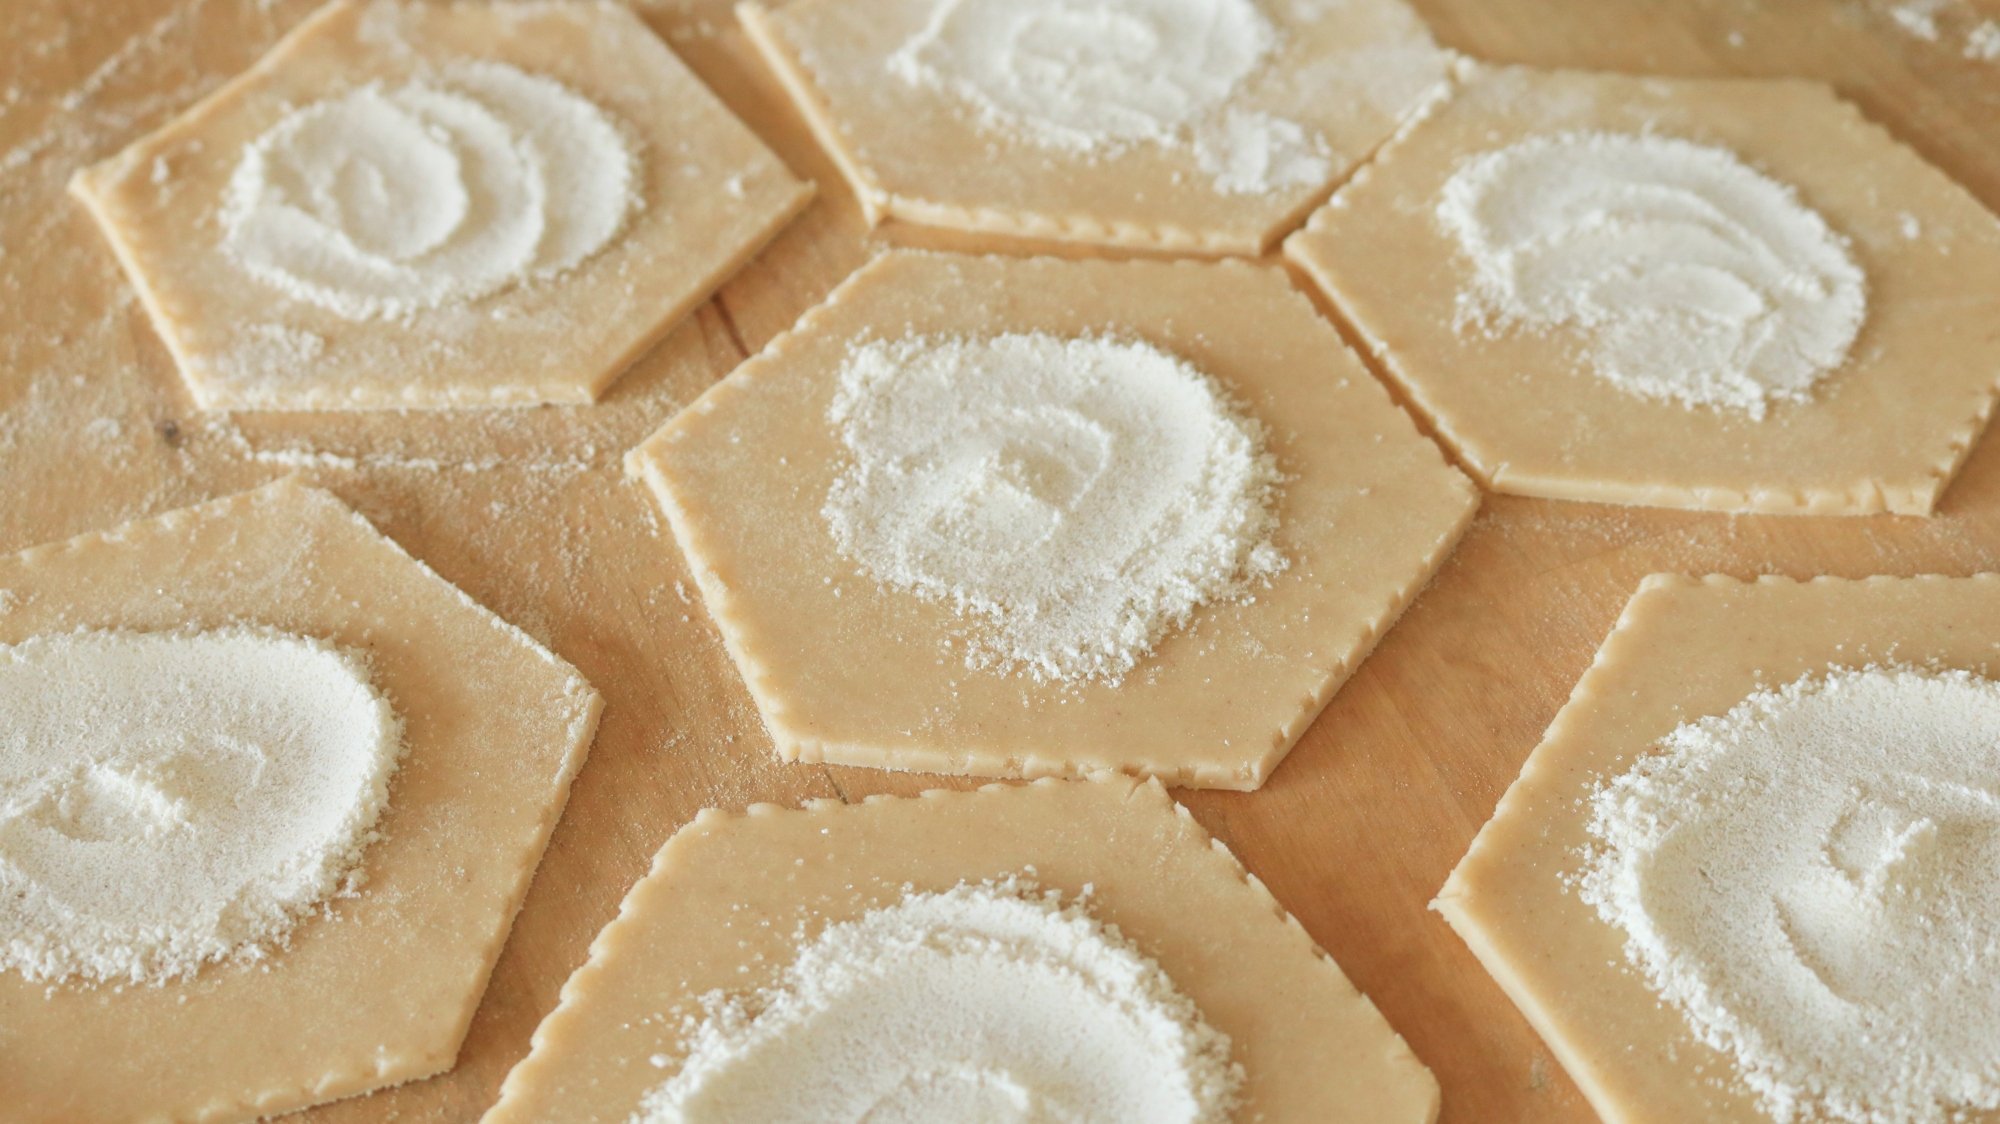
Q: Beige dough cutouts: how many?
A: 7